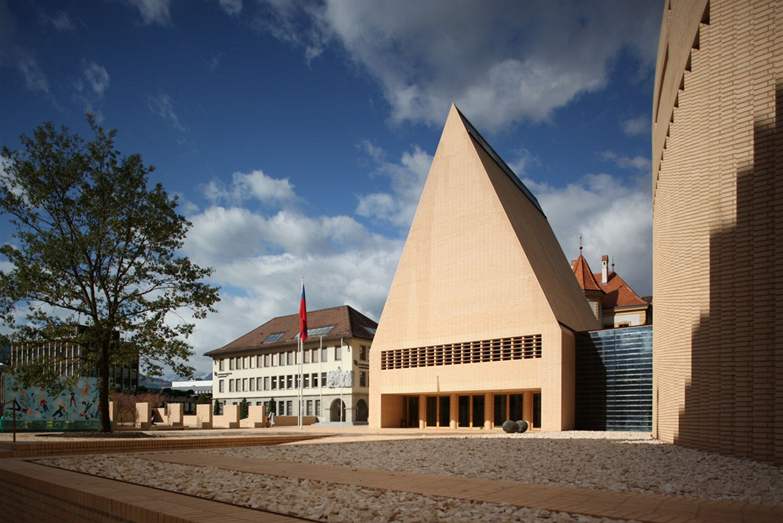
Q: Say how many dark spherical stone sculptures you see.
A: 2